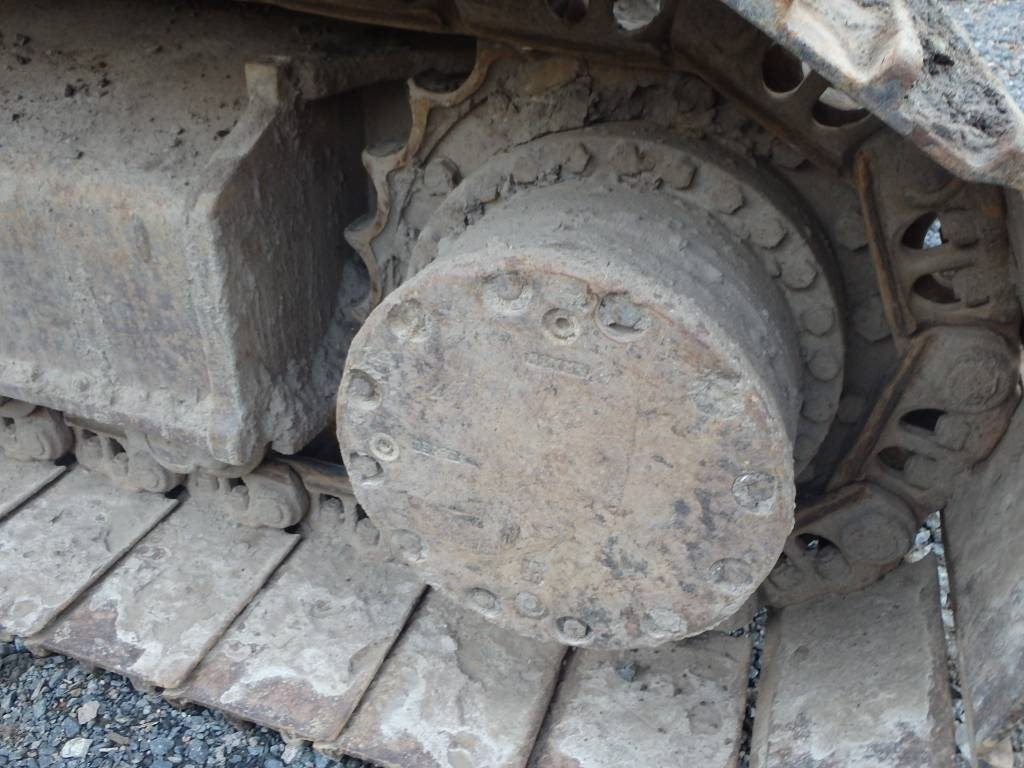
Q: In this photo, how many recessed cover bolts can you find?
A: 12